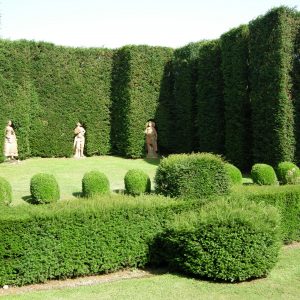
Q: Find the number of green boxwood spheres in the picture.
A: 7